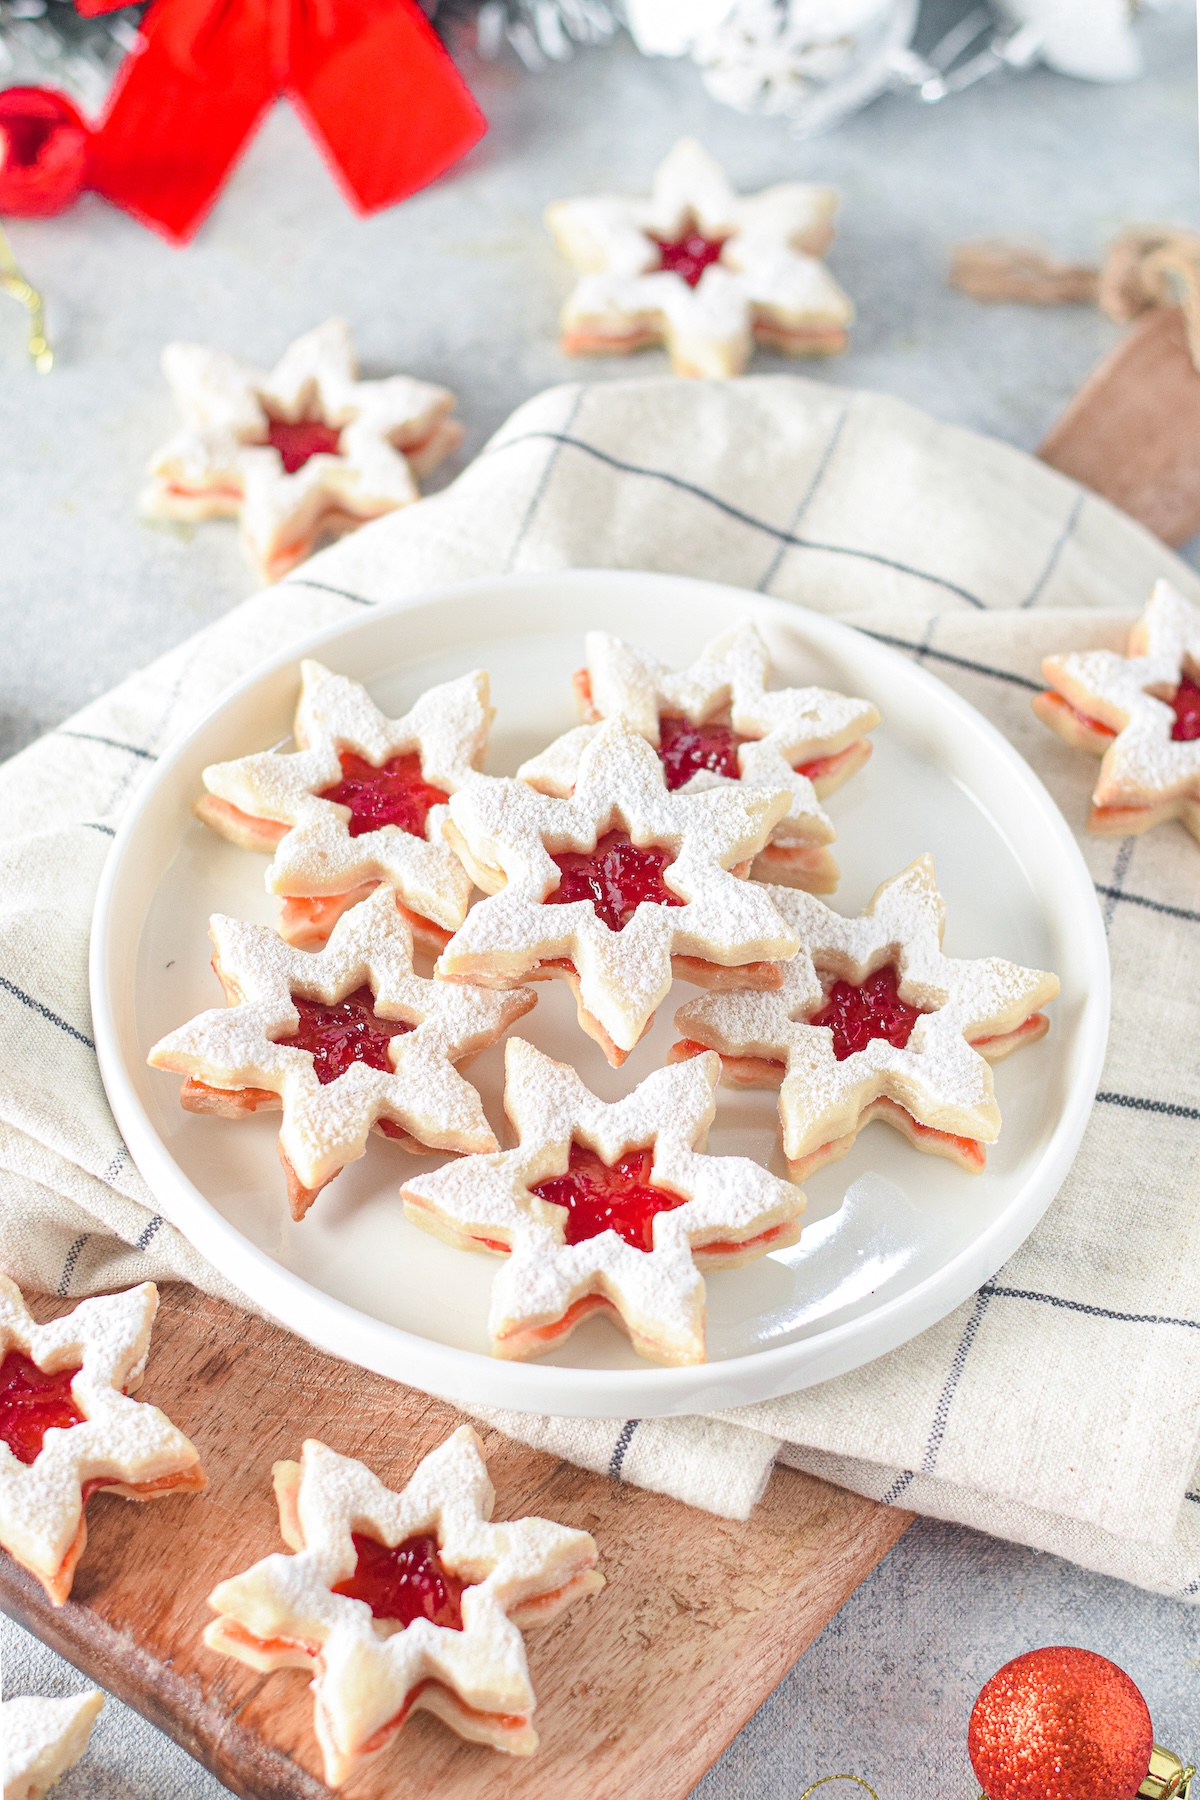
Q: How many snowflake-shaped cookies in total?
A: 12